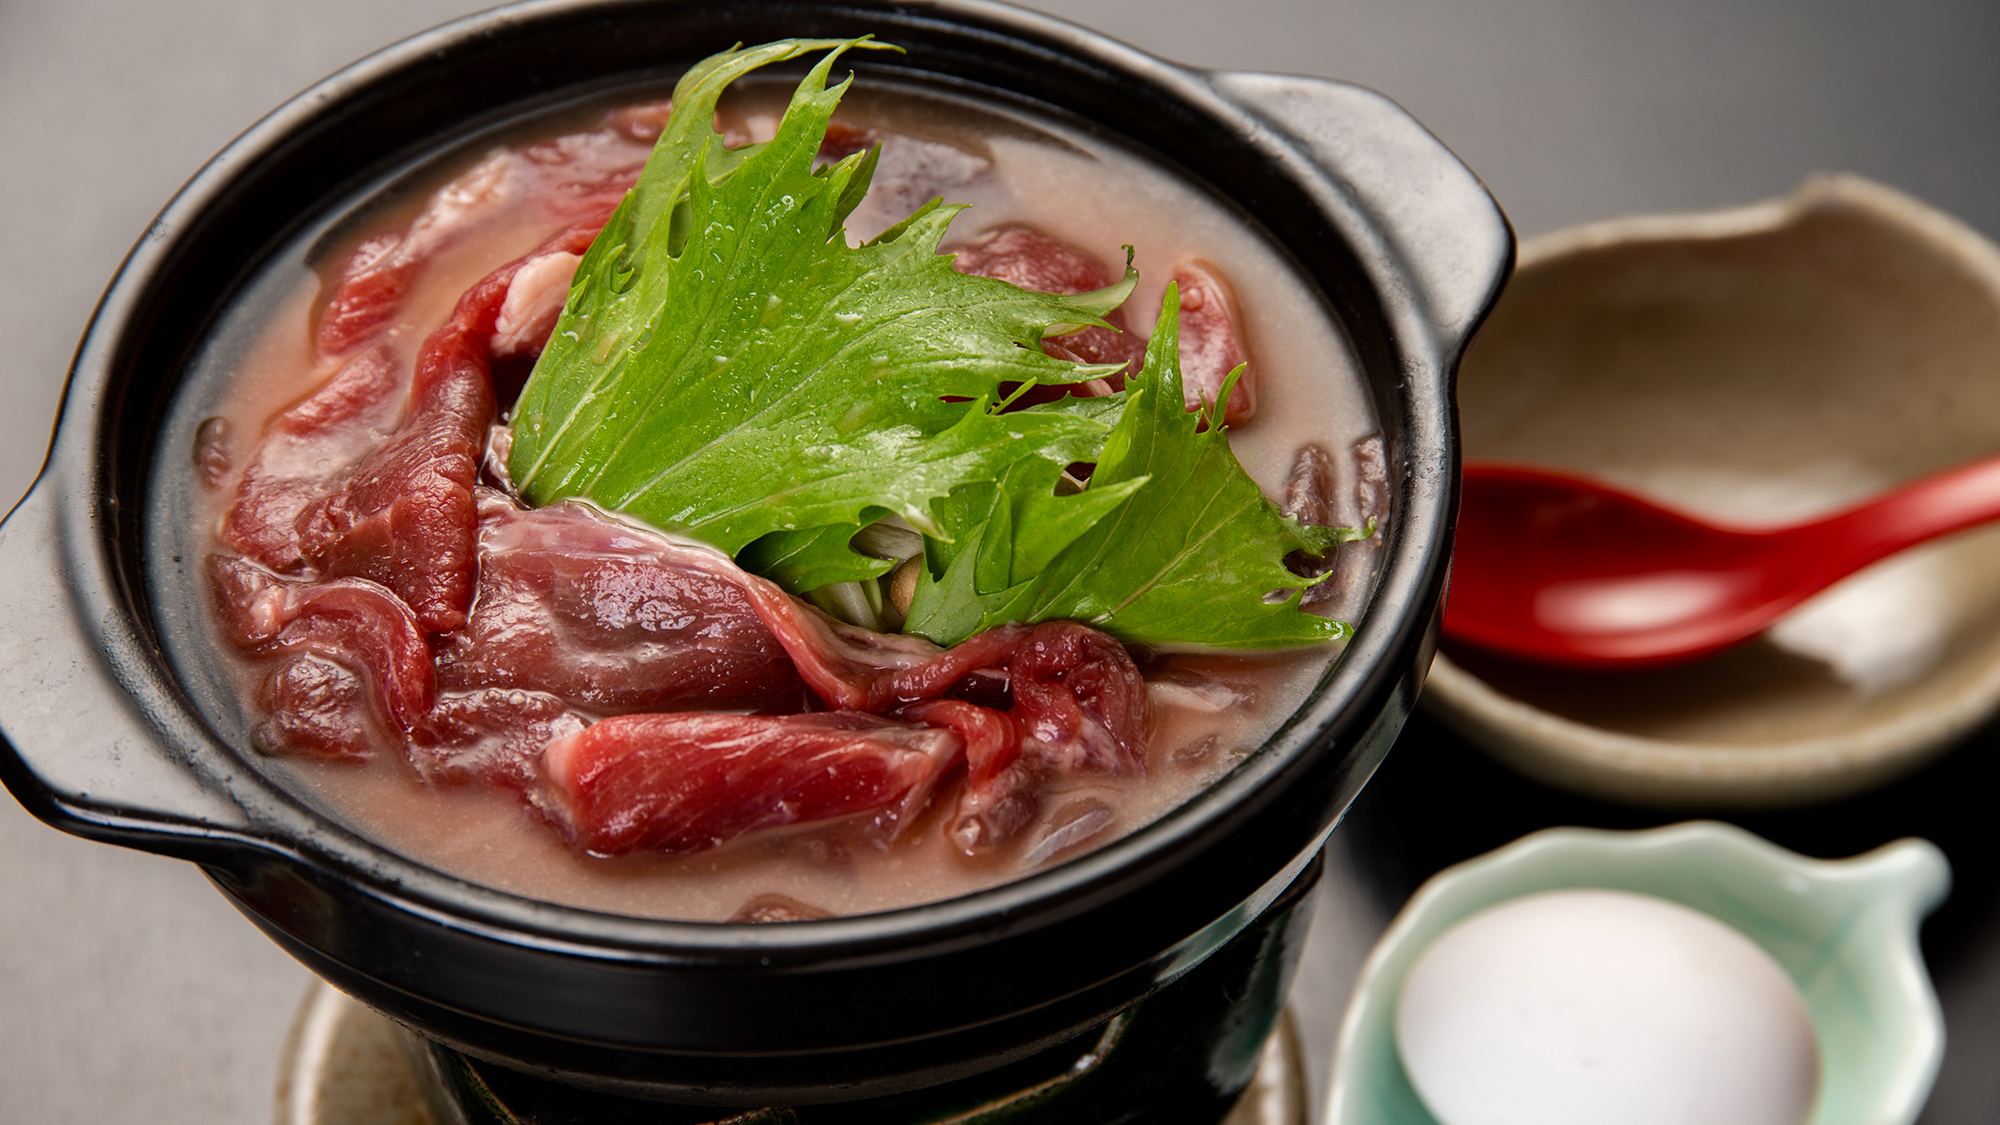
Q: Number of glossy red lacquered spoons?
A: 1